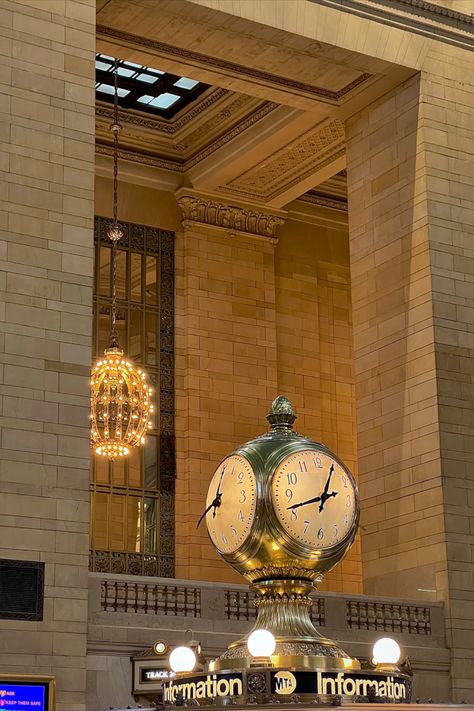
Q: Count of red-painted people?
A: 0